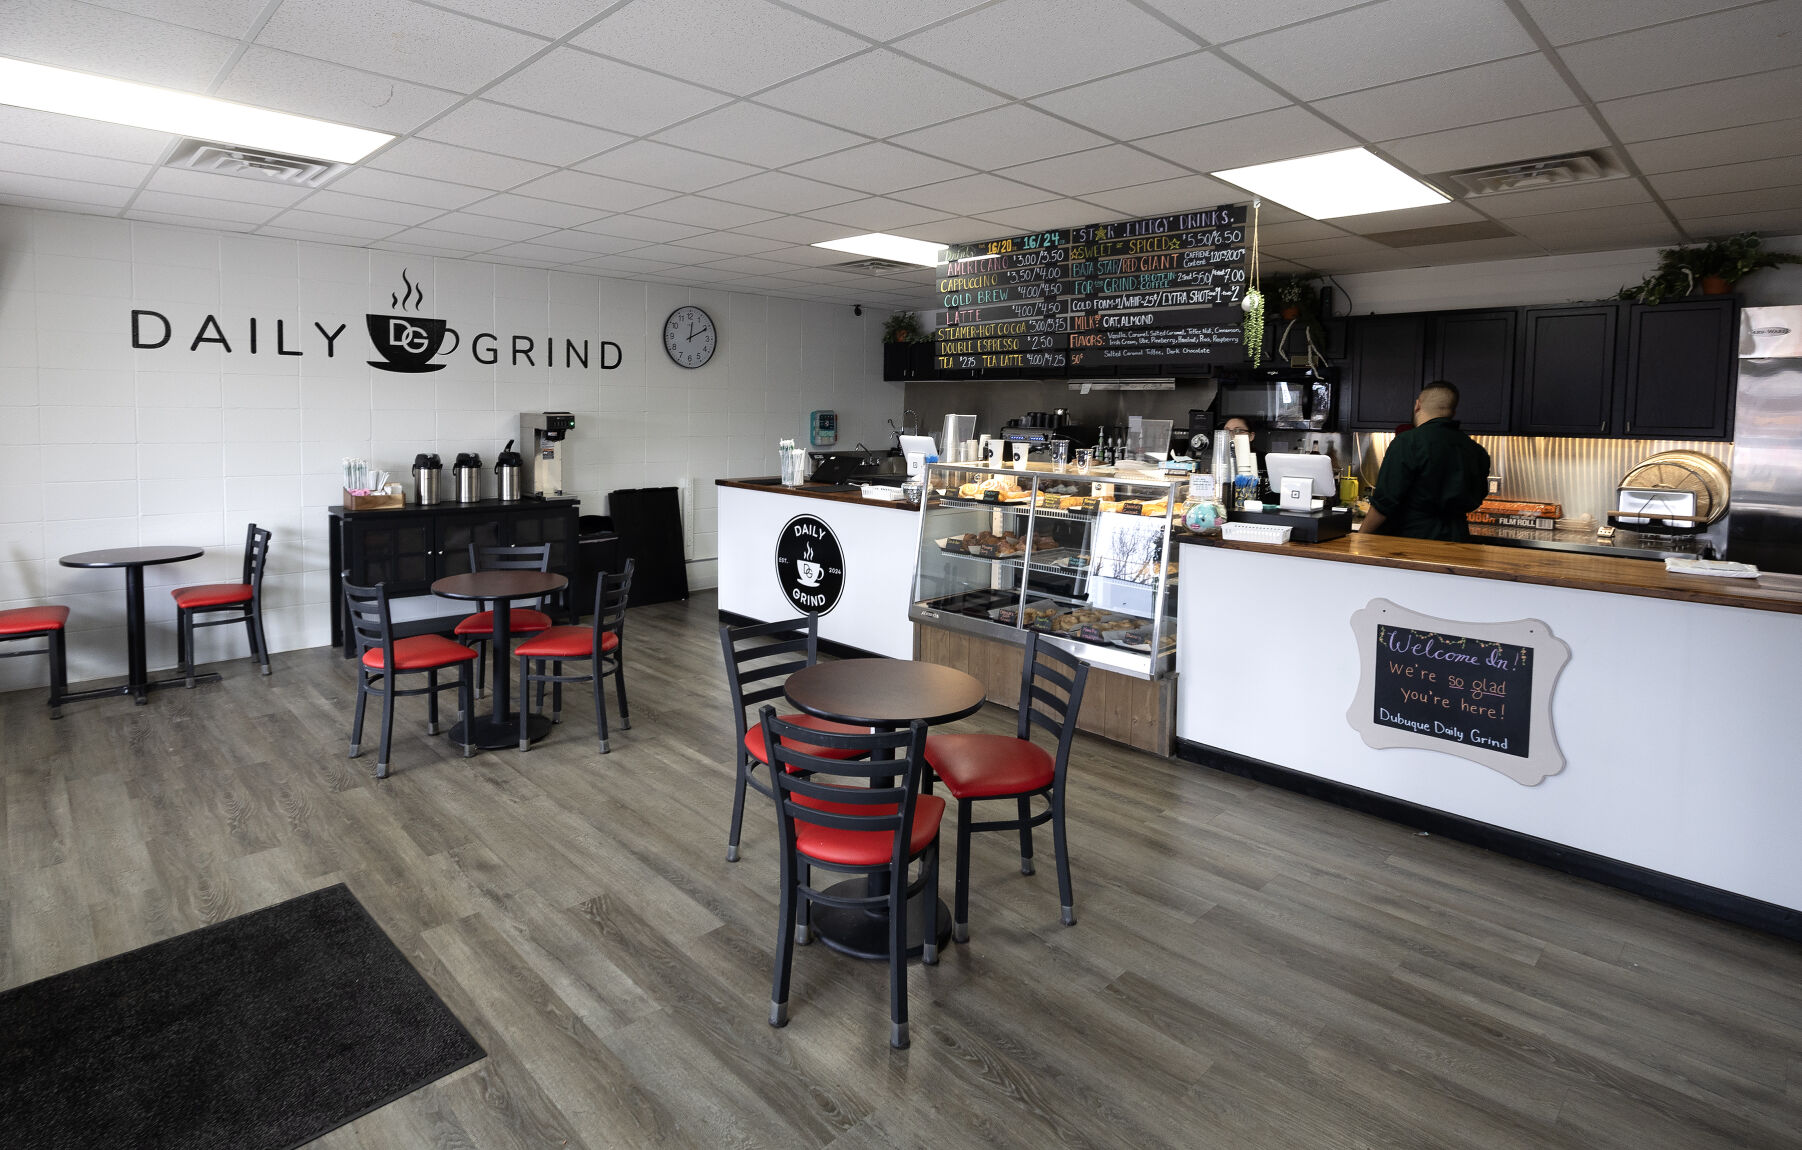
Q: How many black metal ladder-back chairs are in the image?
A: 8